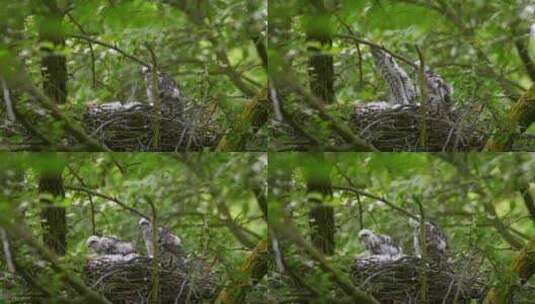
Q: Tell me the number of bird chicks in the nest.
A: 2